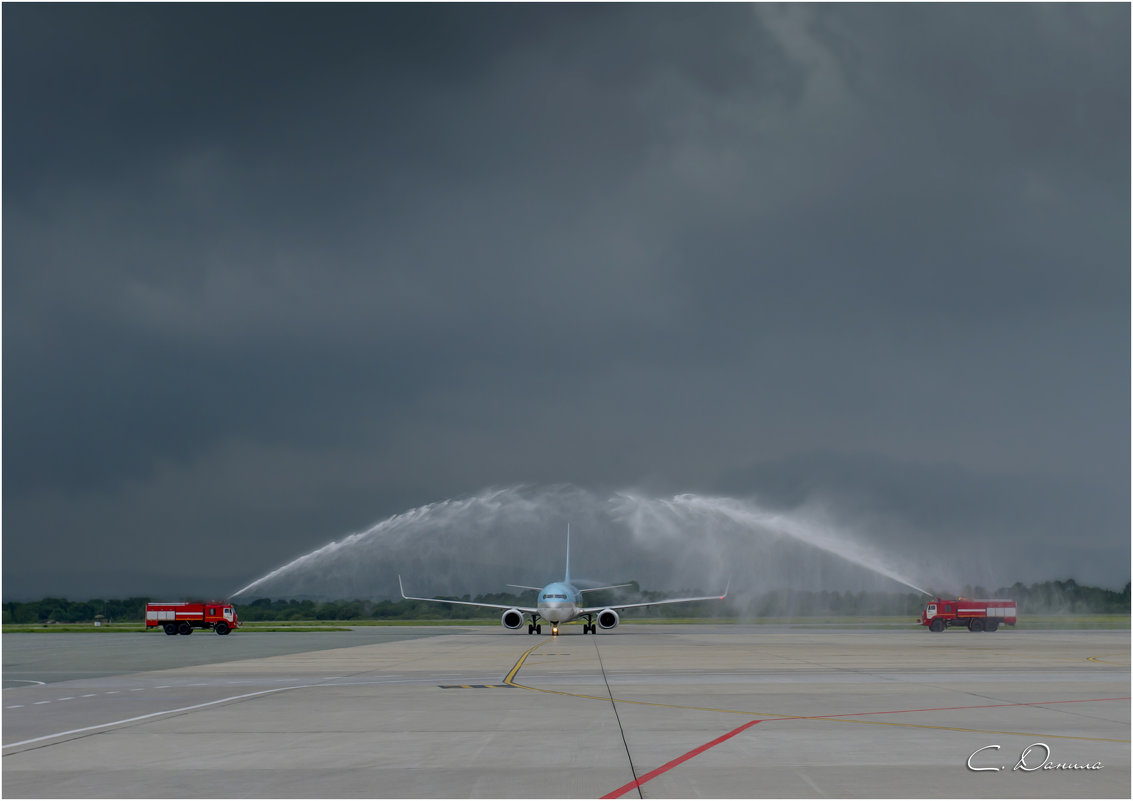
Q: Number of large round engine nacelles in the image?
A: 2